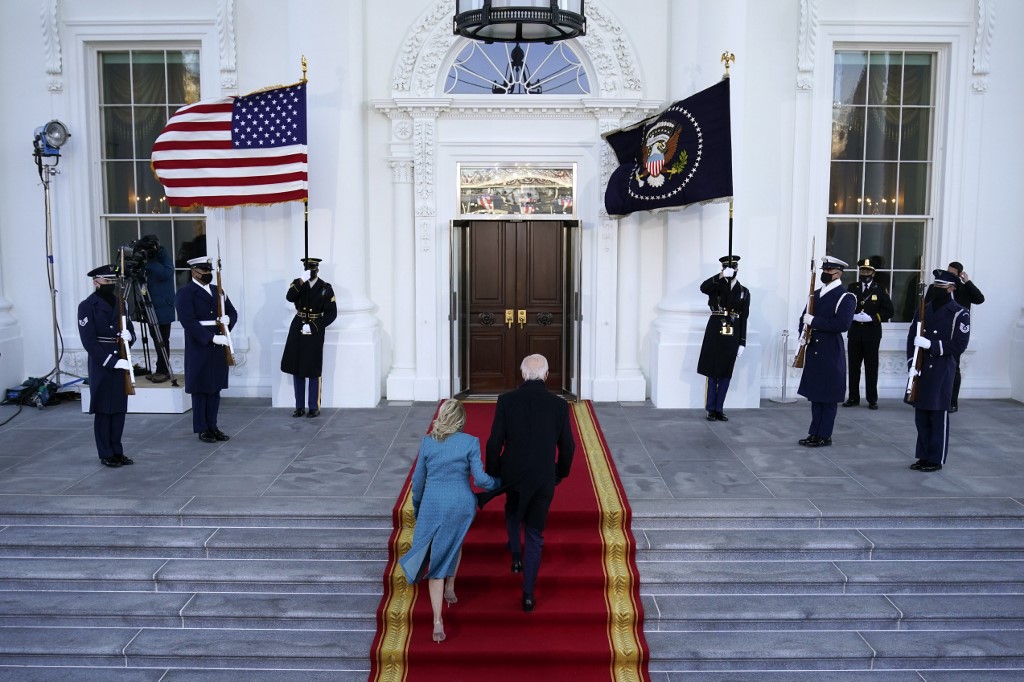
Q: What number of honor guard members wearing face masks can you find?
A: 6